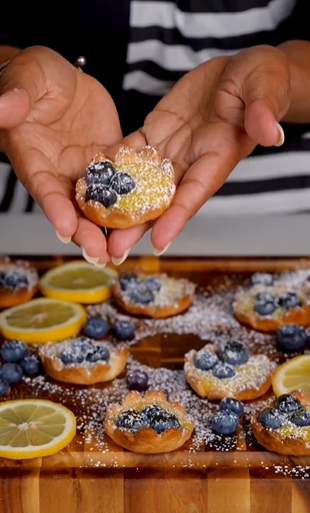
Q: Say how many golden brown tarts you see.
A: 8